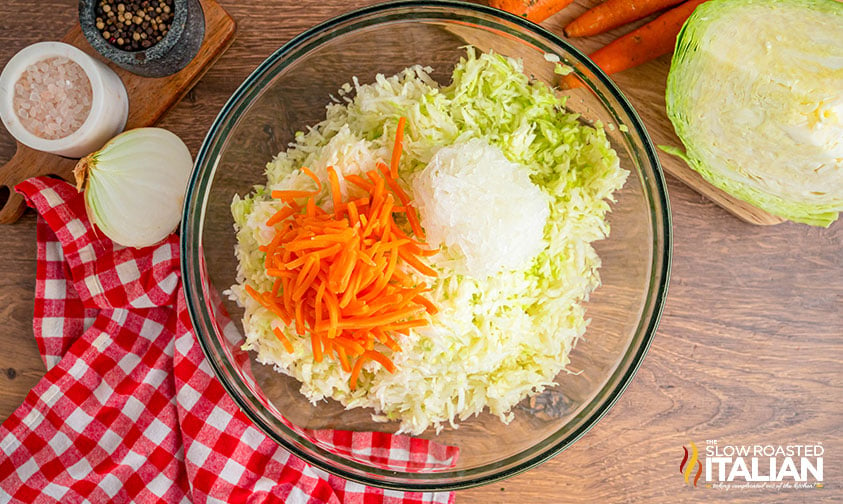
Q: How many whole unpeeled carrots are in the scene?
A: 3